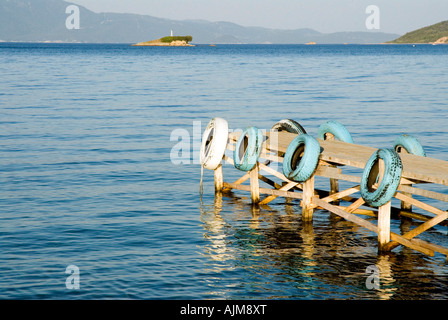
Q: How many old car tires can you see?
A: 7